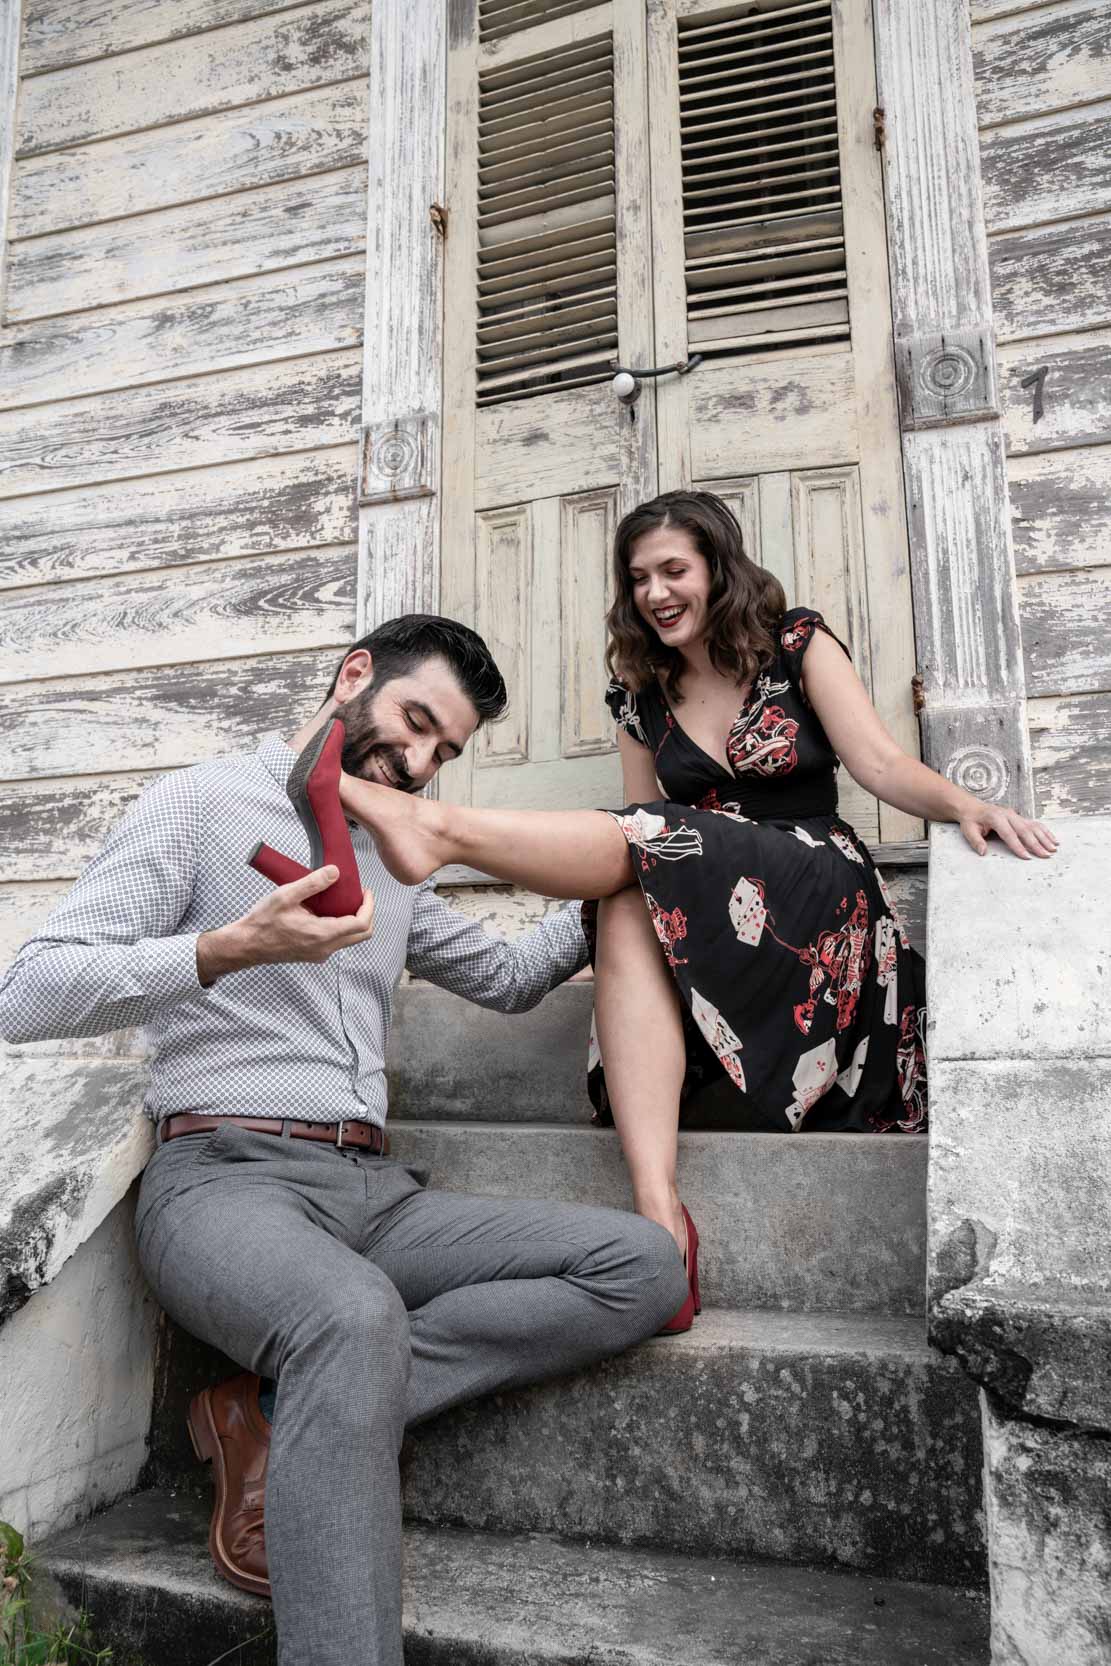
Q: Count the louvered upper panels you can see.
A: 2